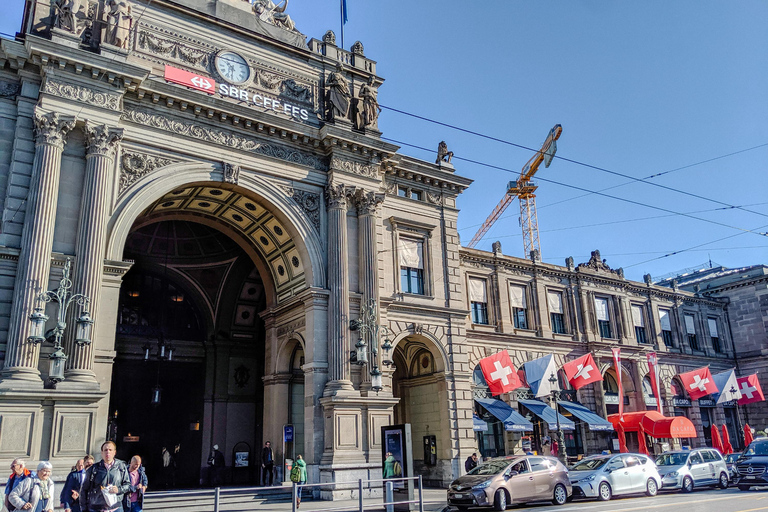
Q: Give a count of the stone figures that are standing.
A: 4